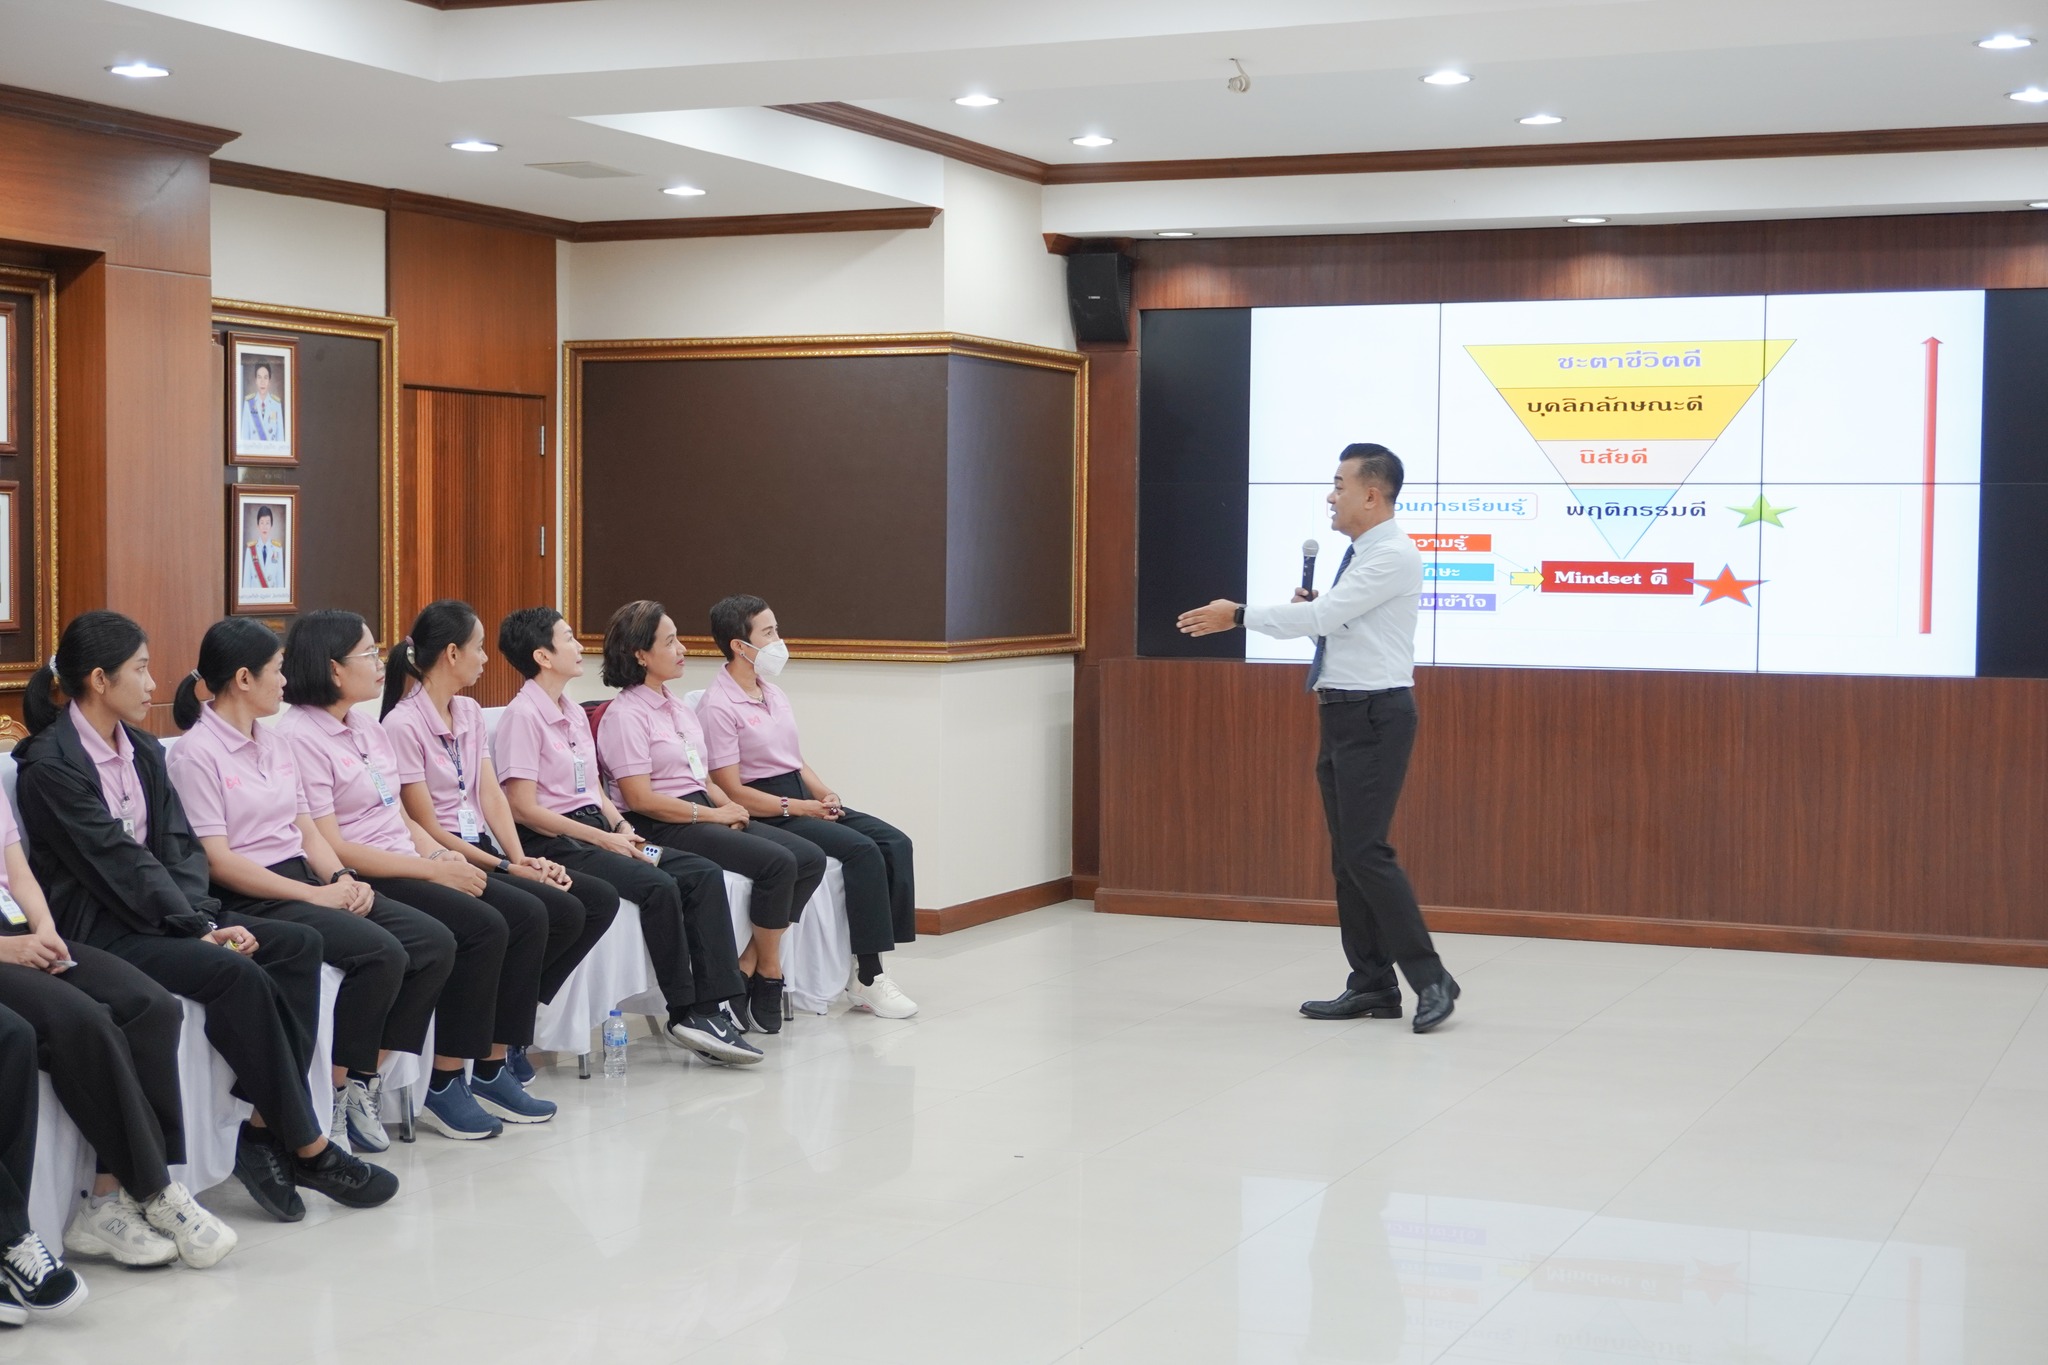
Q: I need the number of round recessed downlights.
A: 12